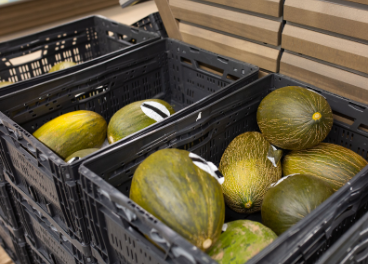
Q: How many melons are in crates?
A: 11